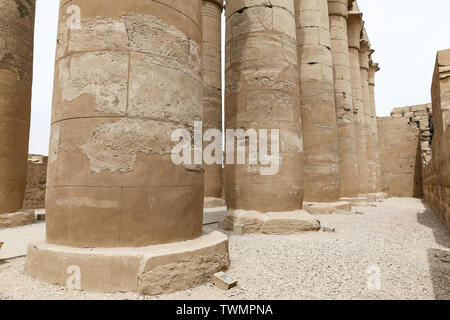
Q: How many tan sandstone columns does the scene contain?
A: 9